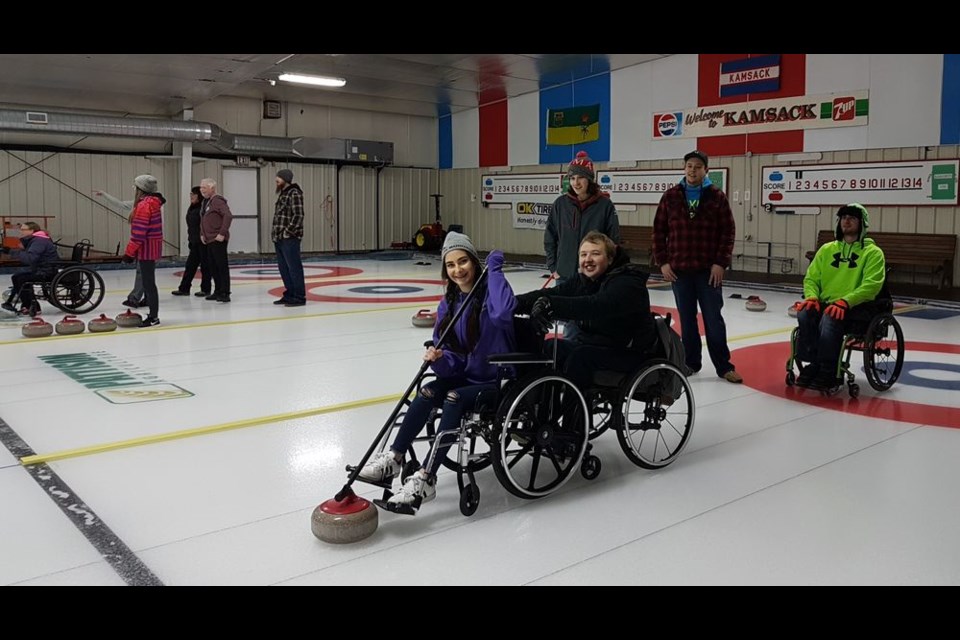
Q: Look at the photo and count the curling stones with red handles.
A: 8